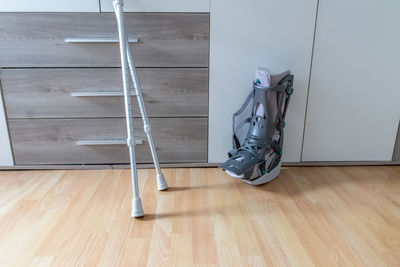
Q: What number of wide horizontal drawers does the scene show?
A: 3